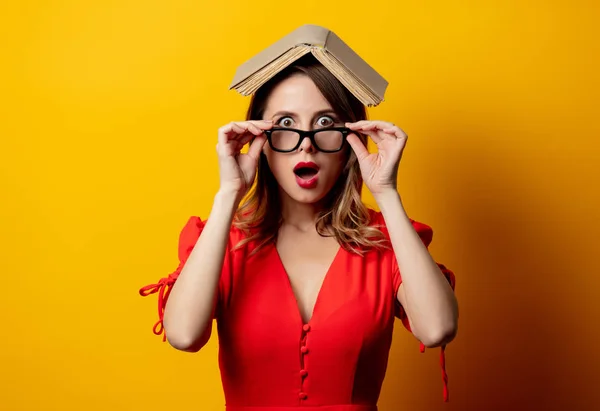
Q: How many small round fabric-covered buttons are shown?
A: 4